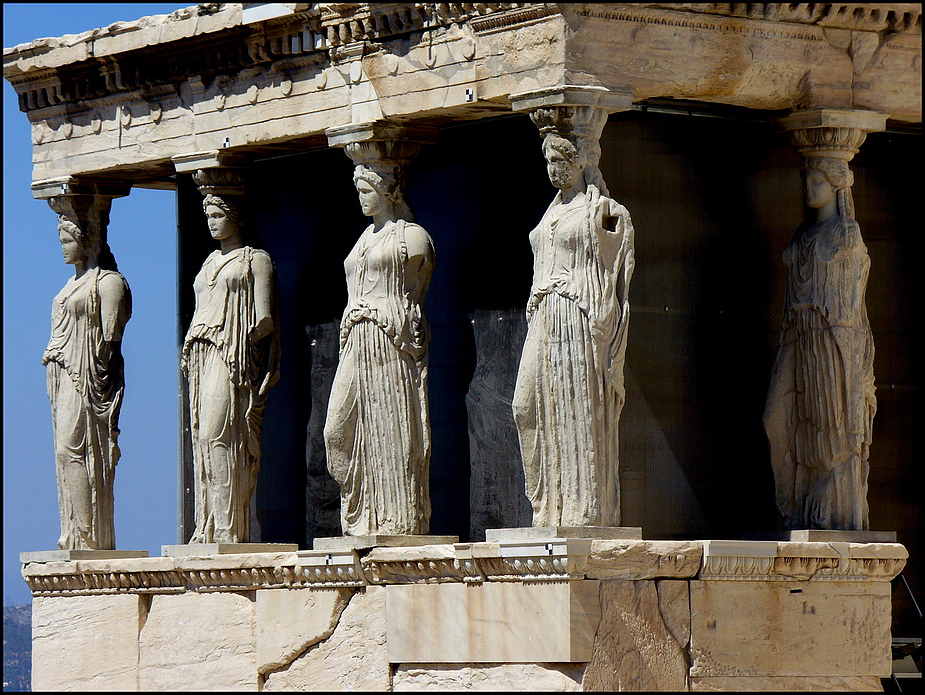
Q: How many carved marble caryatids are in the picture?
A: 5